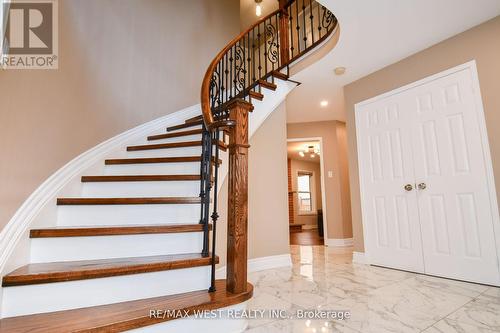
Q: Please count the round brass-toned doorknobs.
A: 2